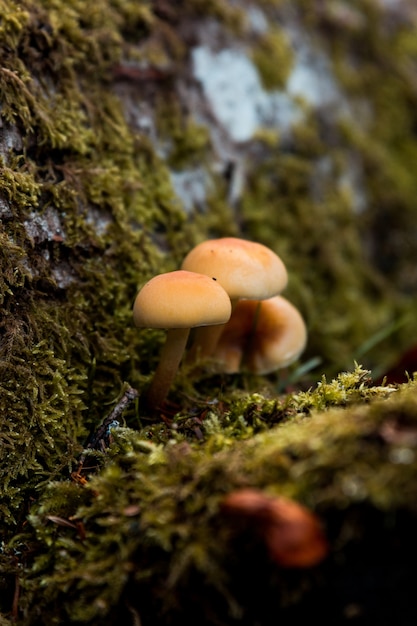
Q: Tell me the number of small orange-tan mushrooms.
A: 3